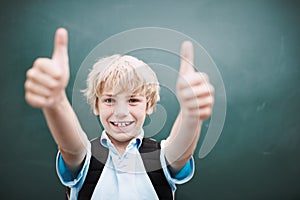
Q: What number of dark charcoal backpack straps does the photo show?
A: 2